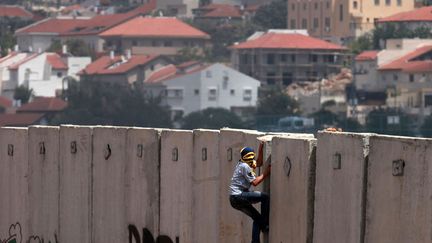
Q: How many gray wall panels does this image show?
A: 11